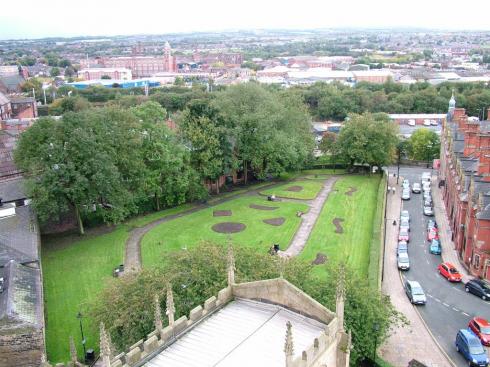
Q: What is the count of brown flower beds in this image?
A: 8